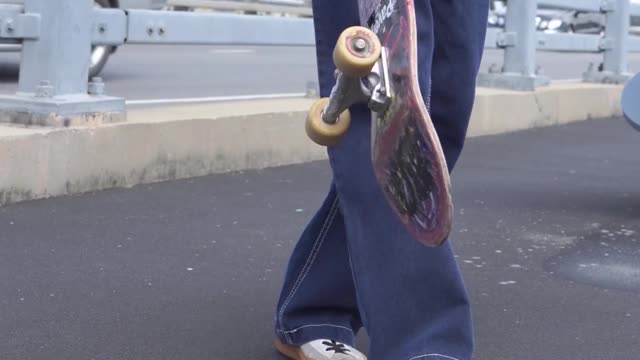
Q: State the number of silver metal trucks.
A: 1